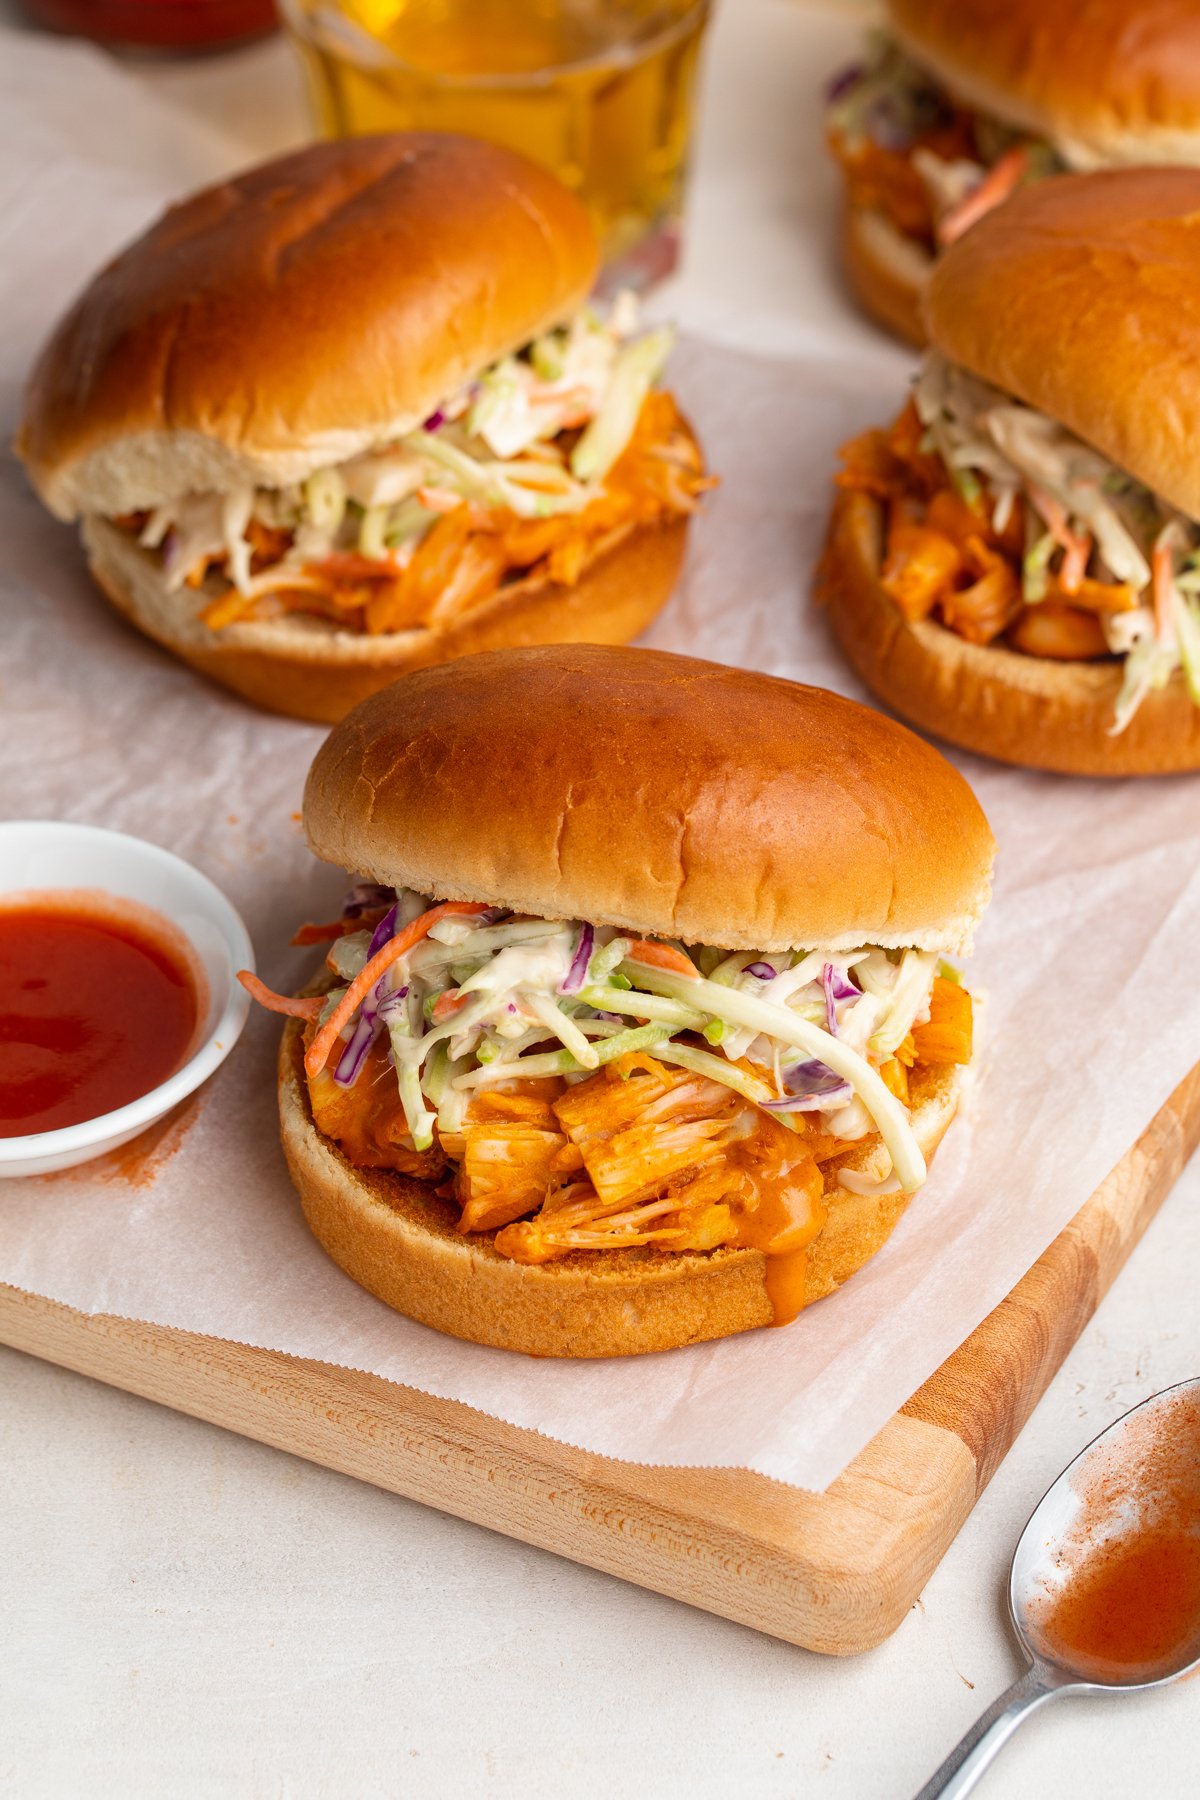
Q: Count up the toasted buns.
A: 4